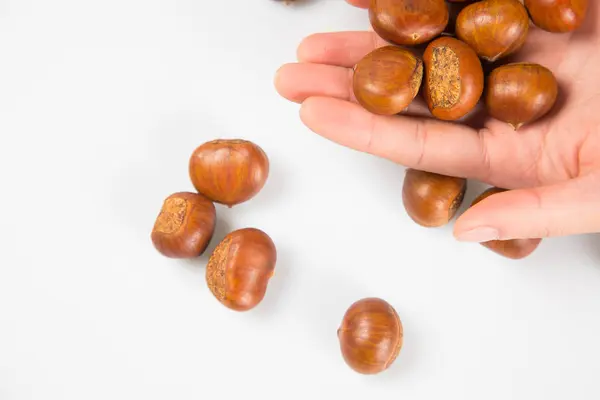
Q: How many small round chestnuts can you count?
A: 12